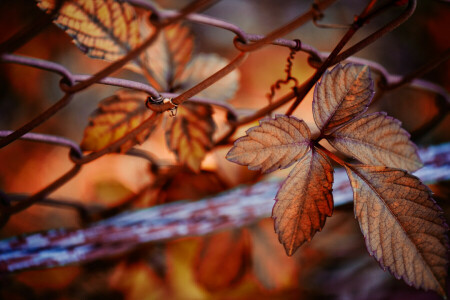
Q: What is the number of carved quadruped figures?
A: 0